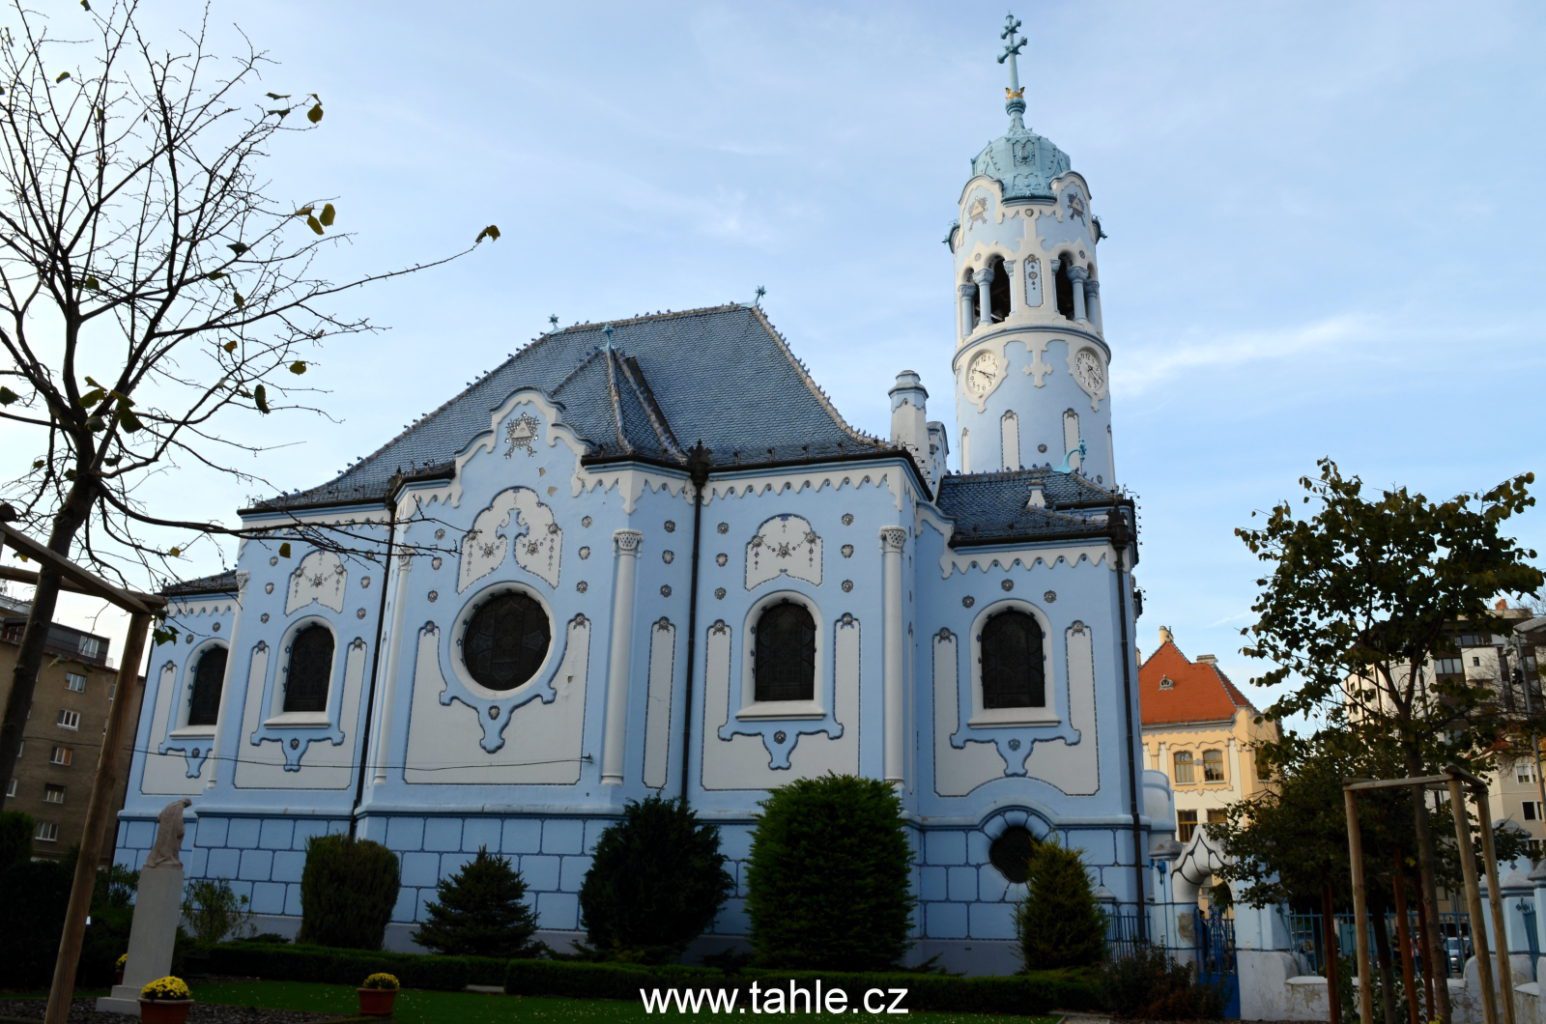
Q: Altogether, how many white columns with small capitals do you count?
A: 4